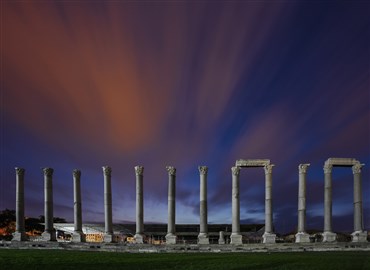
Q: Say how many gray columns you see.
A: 12